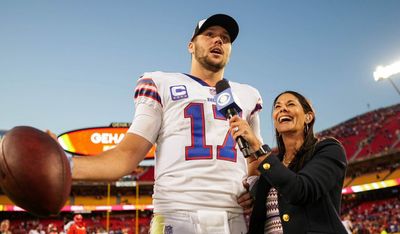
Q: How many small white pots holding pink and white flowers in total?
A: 0